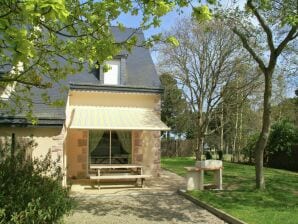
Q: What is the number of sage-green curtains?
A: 2